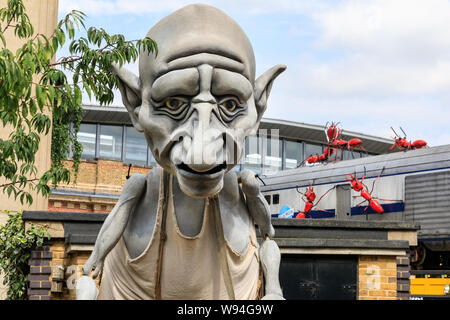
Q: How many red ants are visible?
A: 5